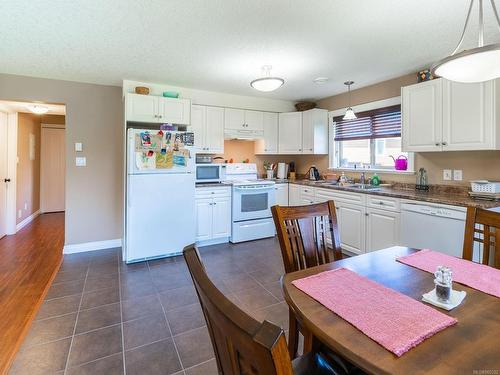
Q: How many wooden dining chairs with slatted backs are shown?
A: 3